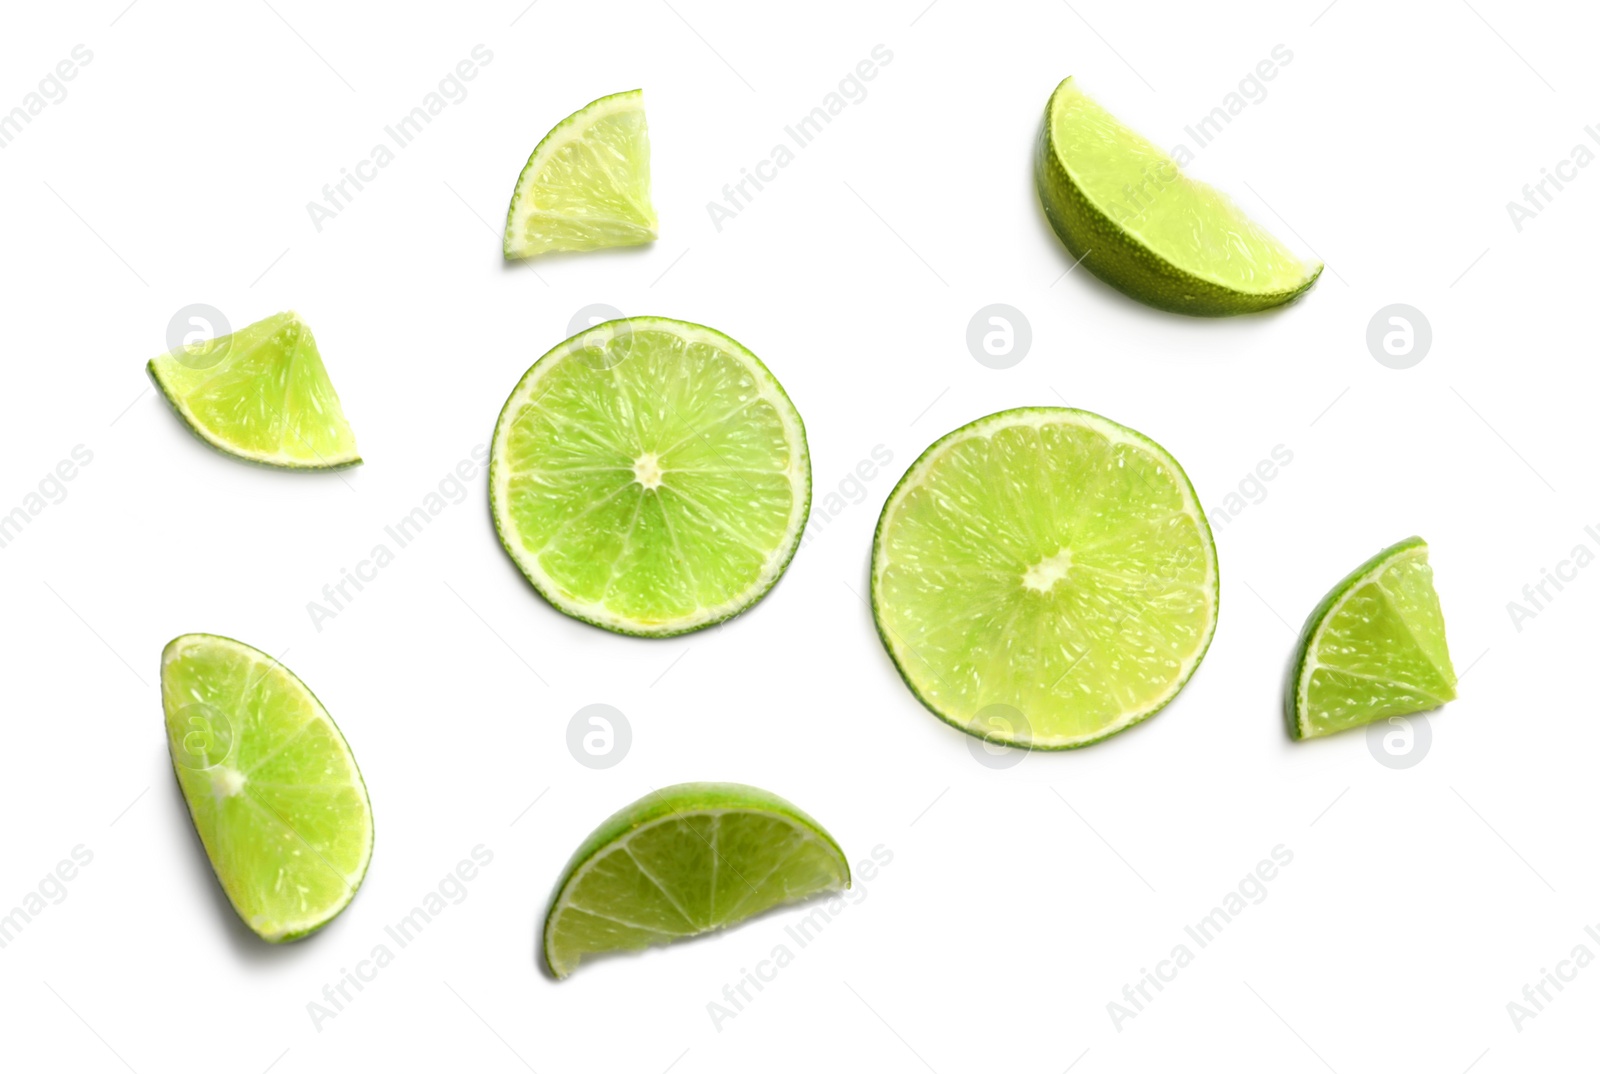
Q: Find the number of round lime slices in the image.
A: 2